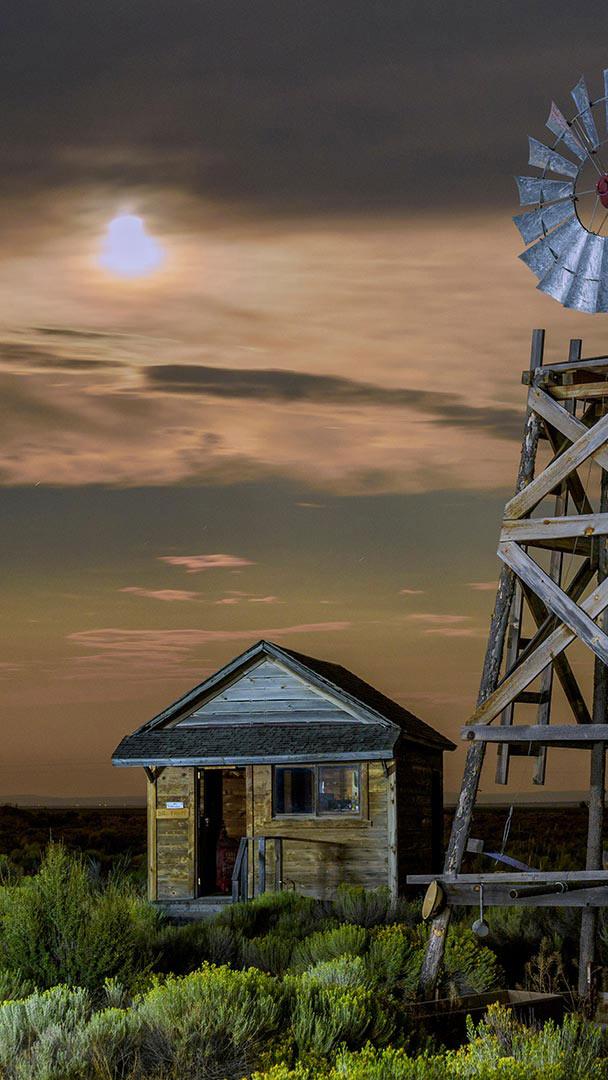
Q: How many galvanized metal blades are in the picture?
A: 10